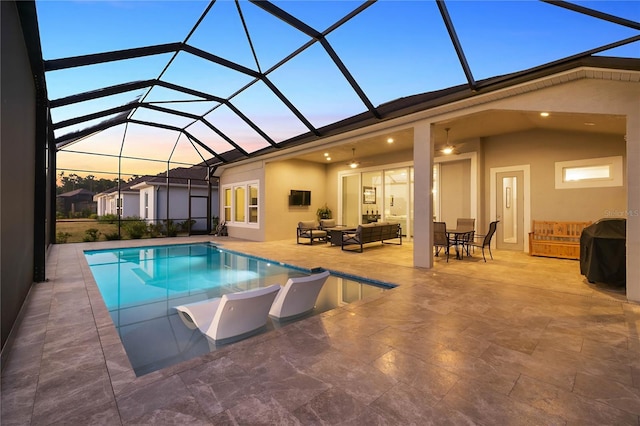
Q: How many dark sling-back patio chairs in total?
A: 3